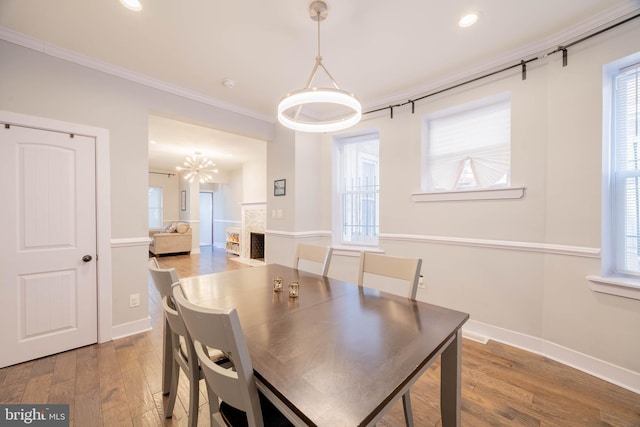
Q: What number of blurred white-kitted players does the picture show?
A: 0